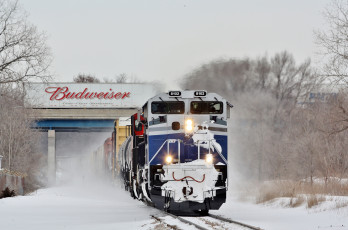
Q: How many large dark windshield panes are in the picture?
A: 2